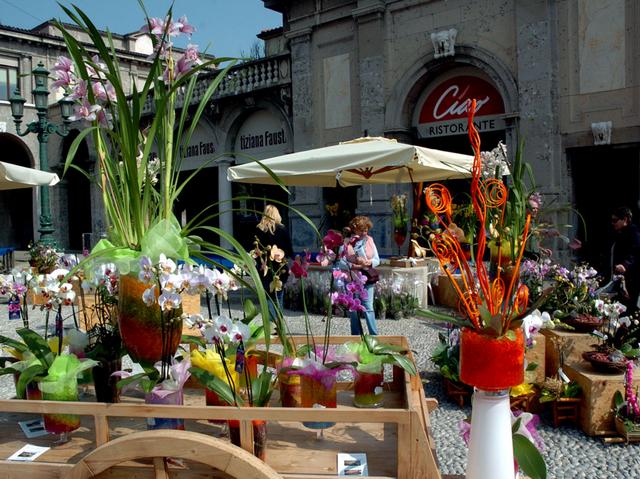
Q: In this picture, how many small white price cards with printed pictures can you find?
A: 3